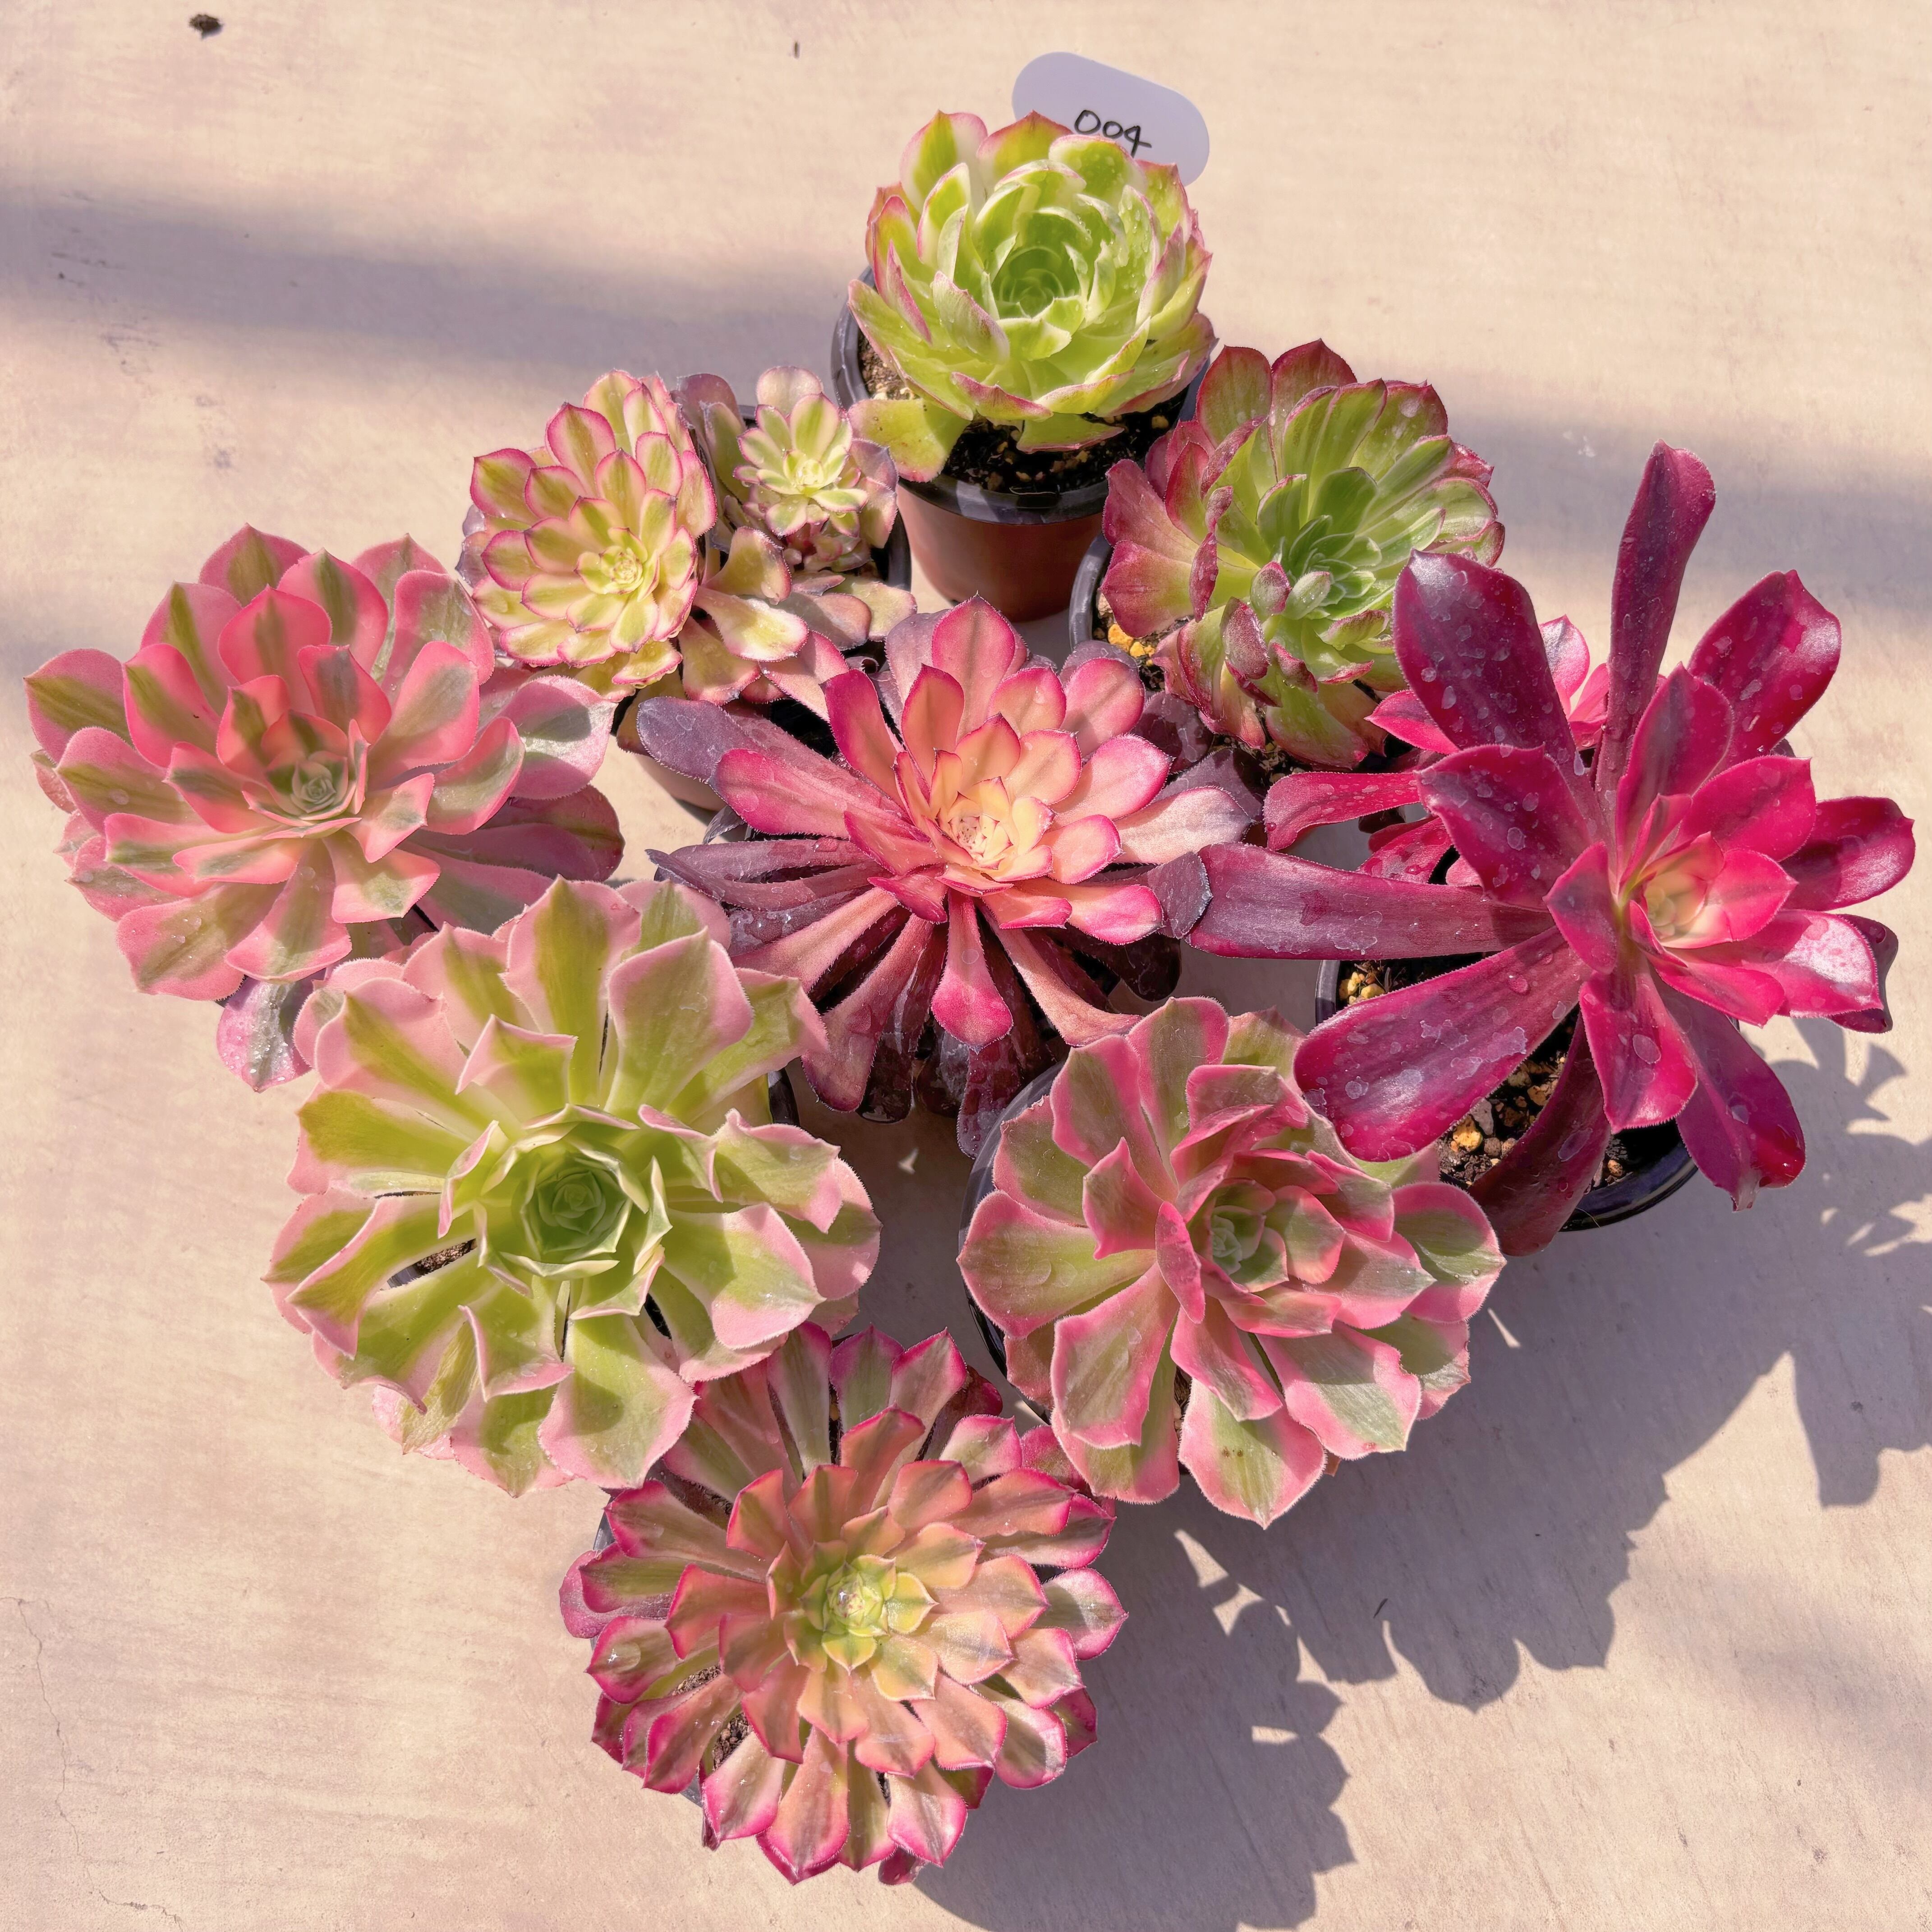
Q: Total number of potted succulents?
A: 9